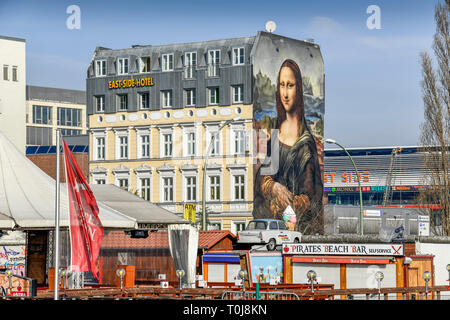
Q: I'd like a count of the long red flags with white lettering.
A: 1